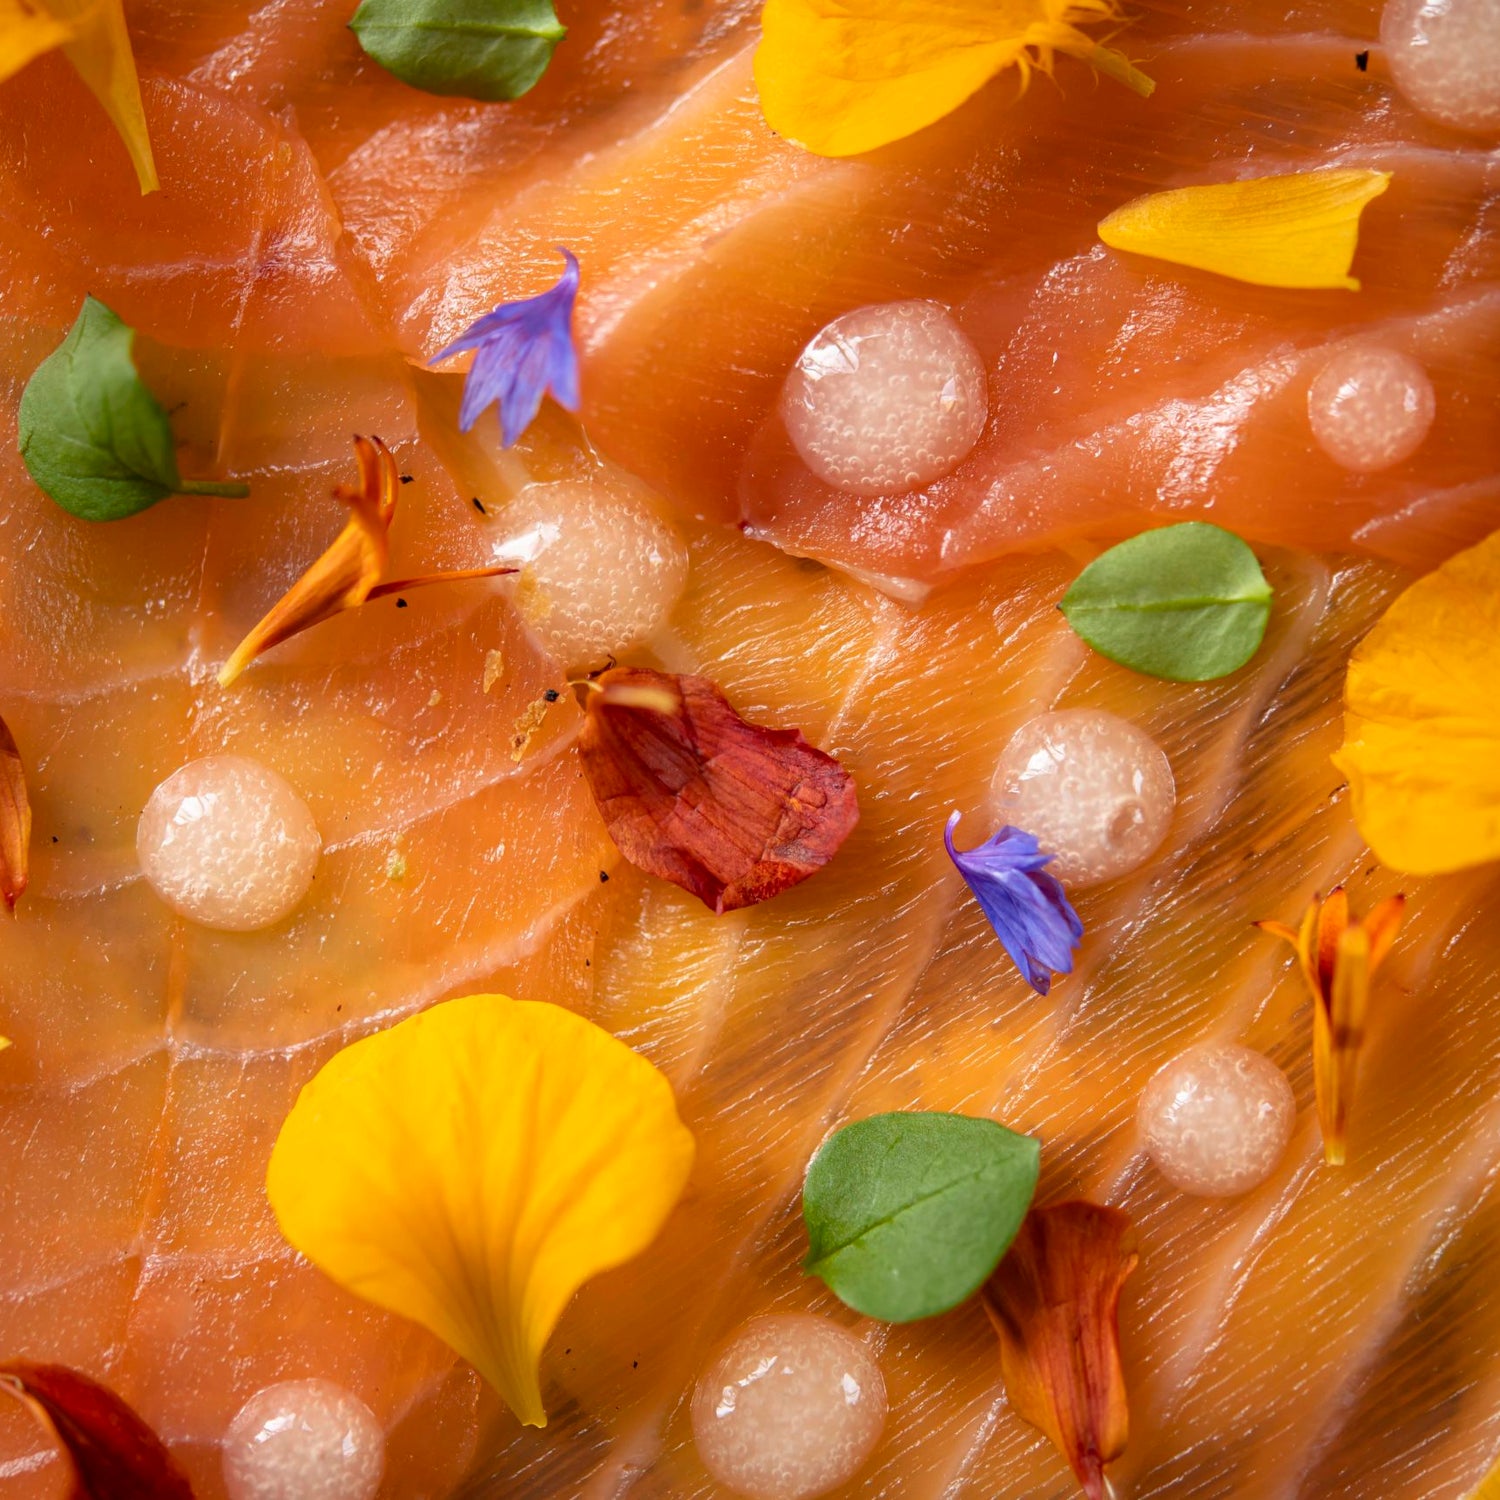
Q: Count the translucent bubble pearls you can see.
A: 9